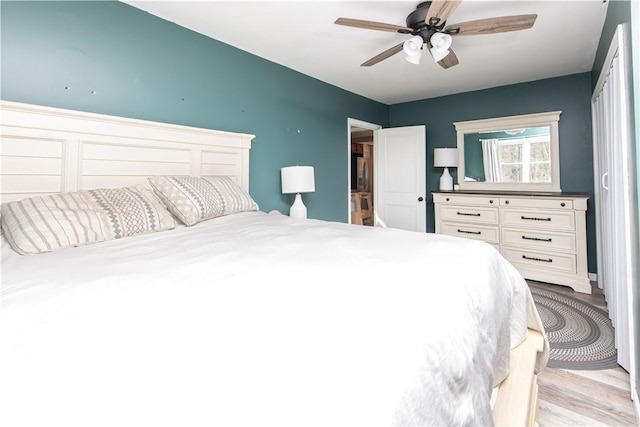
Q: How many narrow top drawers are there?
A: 2